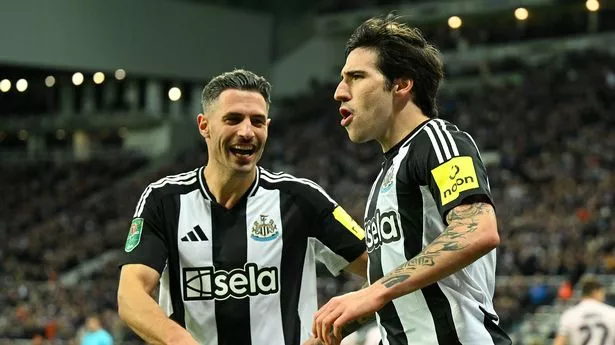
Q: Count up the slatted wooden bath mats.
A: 0